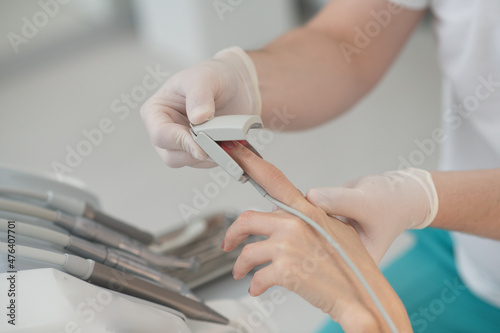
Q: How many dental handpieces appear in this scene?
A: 4